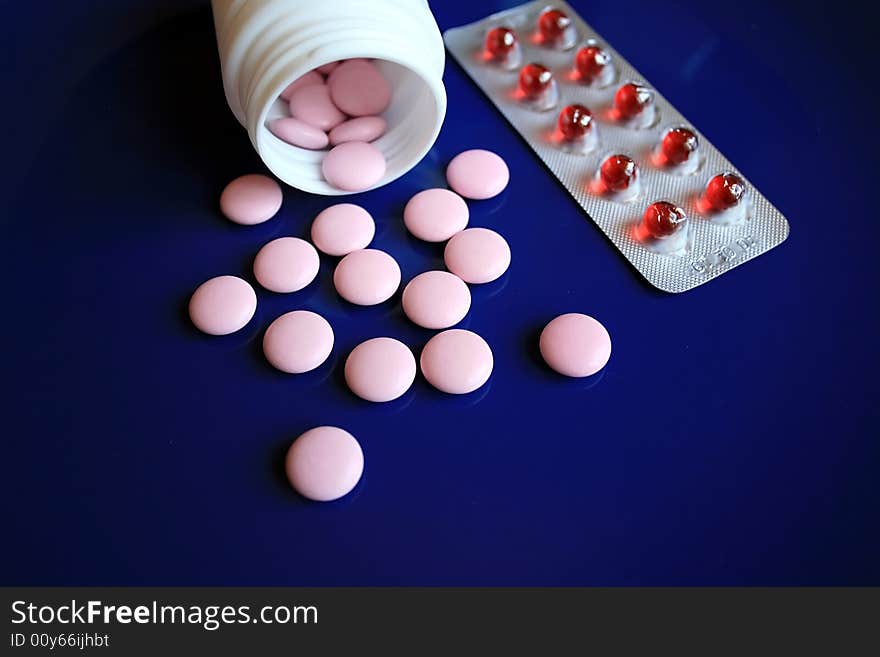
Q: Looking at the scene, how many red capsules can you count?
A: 10